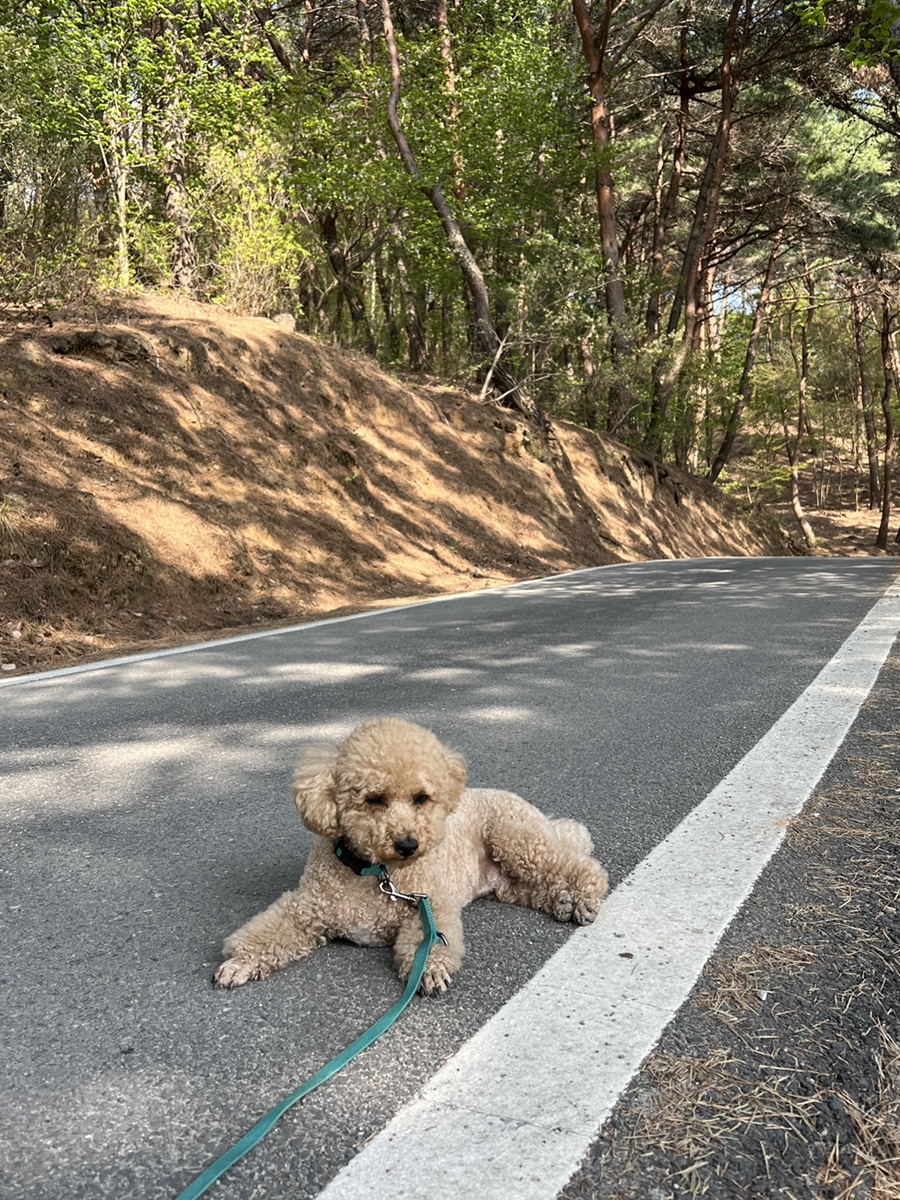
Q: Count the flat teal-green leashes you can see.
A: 1